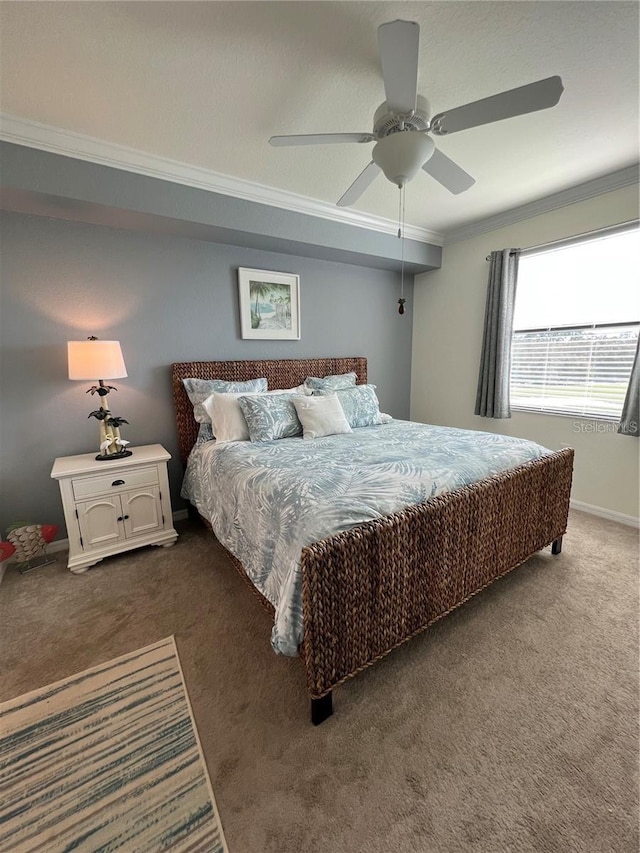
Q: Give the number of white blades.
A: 5